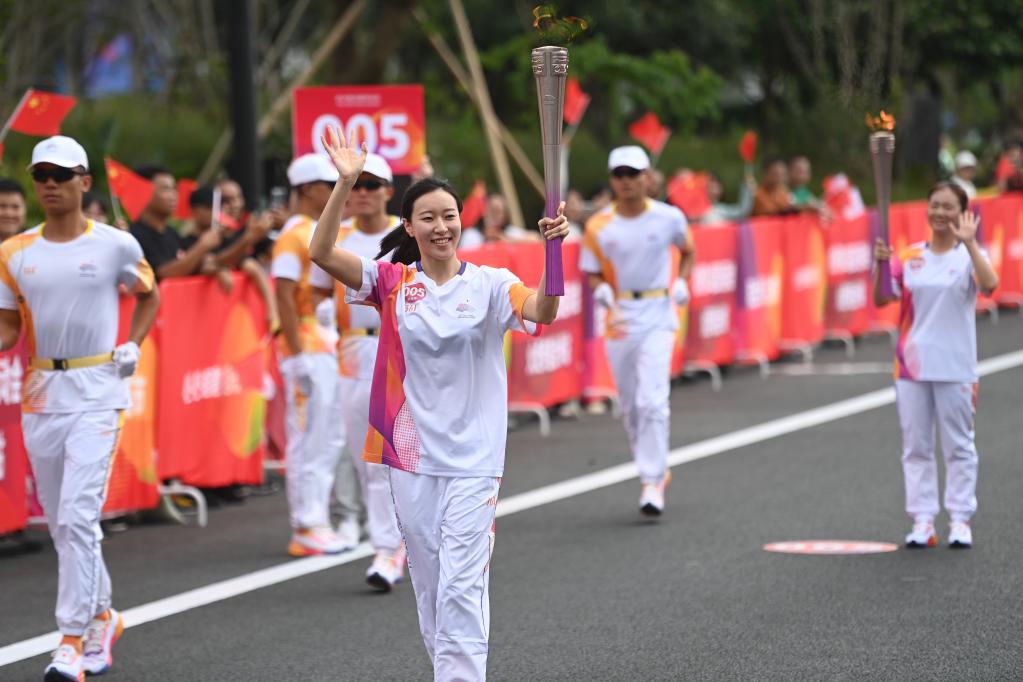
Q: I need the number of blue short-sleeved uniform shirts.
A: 0